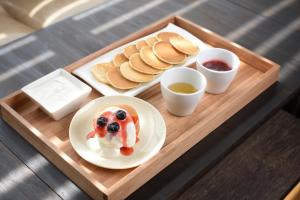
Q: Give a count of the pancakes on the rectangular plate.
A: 12